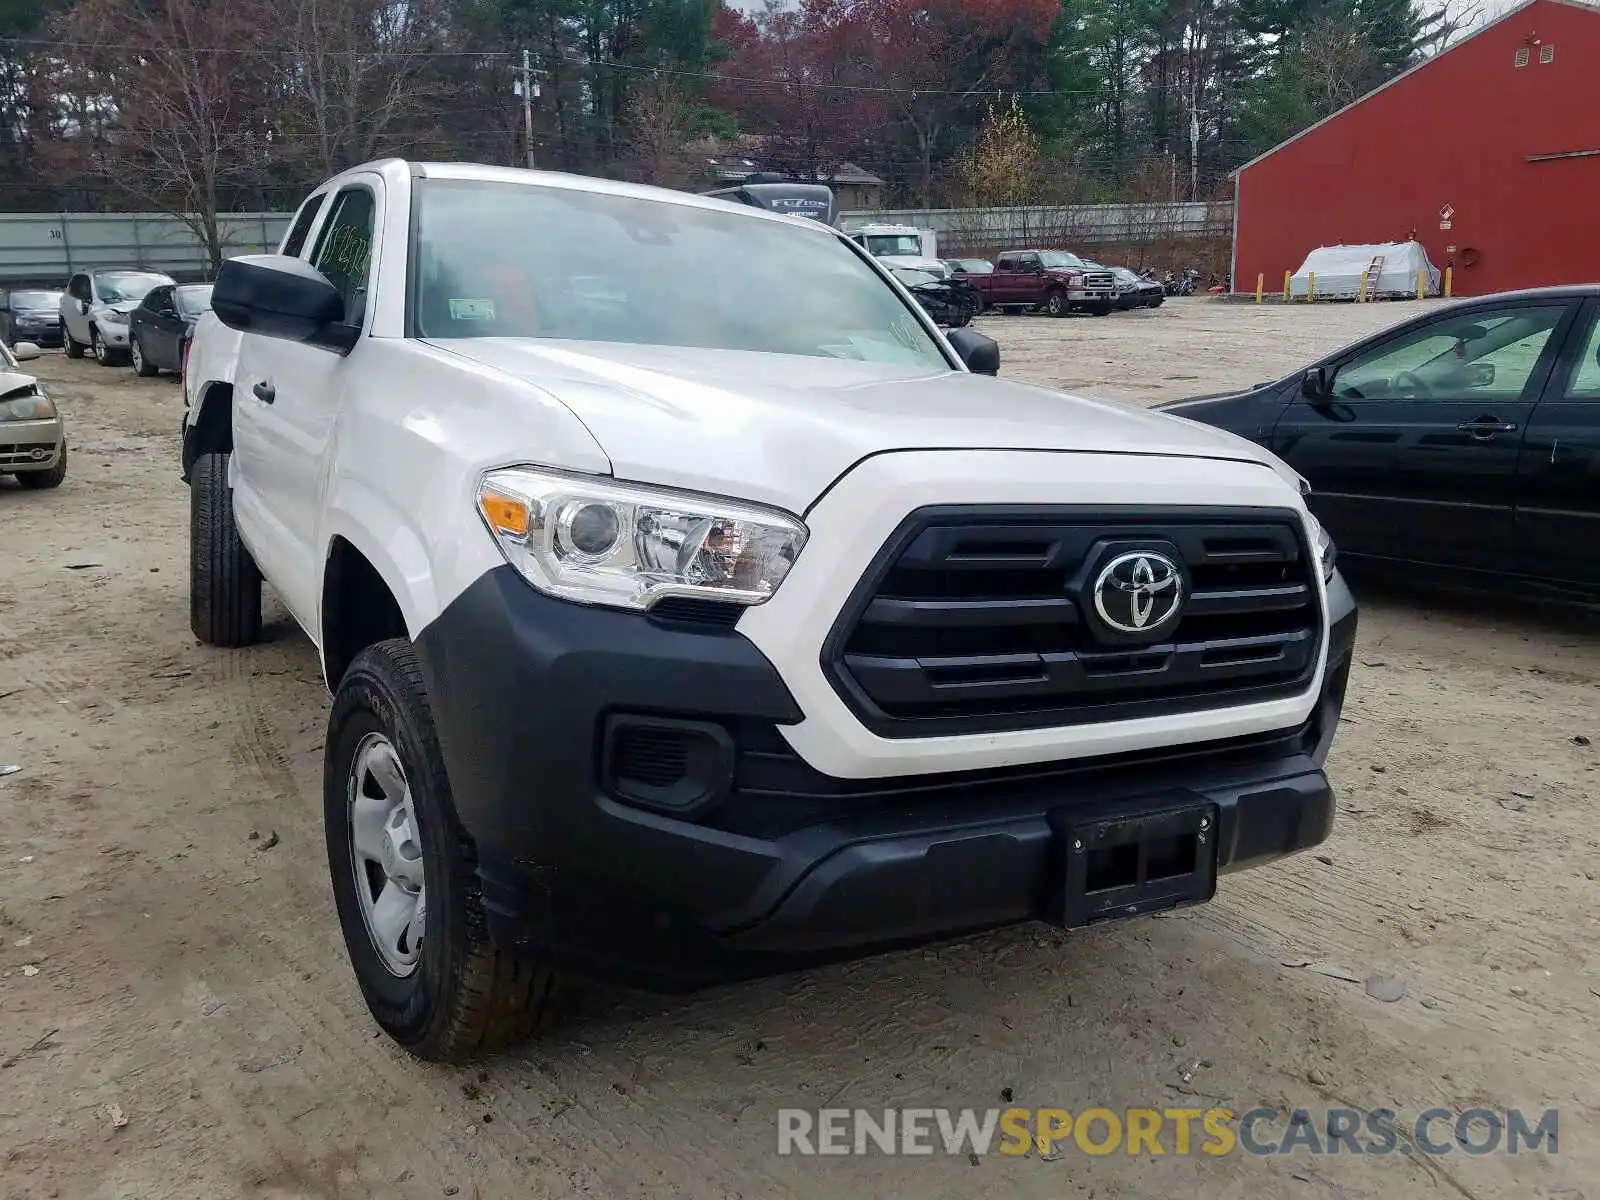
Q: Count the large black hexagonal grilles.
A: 1